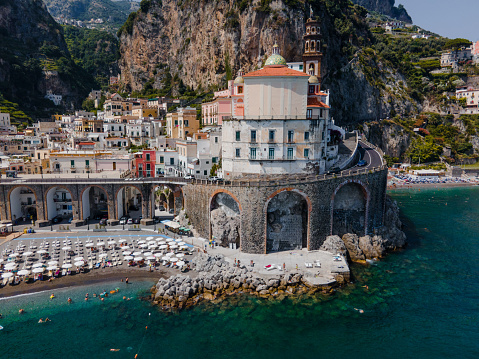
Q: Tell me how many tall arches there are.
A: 8